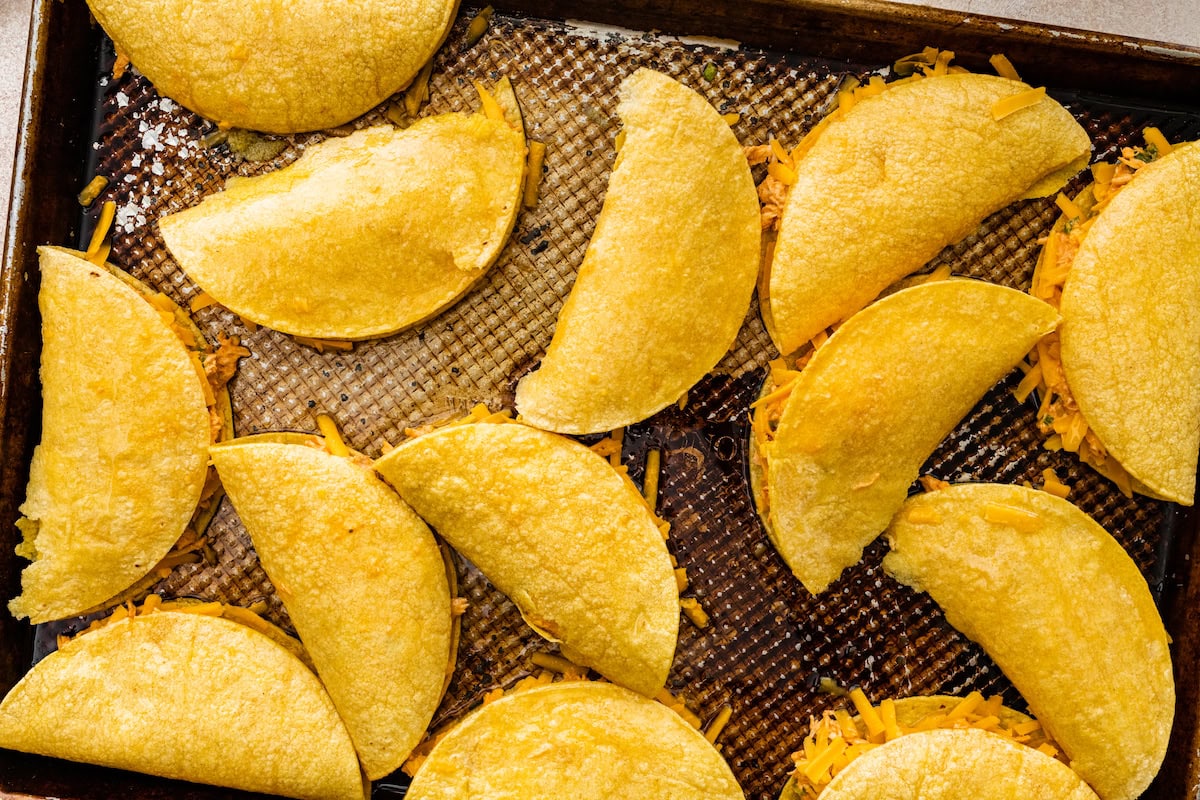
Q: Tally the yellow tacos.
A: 13